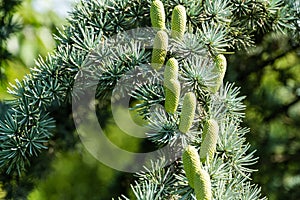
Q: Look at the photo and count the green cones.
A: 10